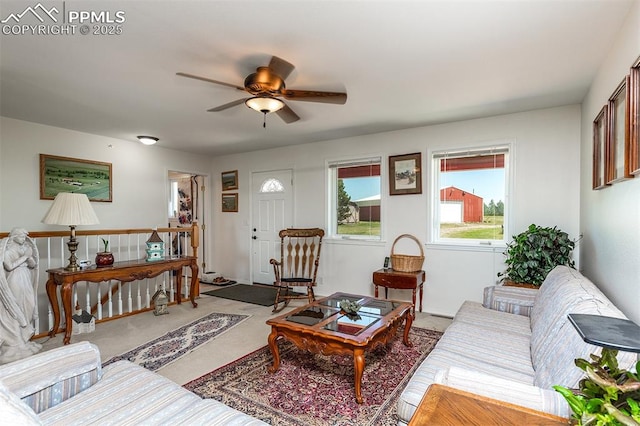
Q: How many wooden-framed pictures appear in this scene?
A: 7